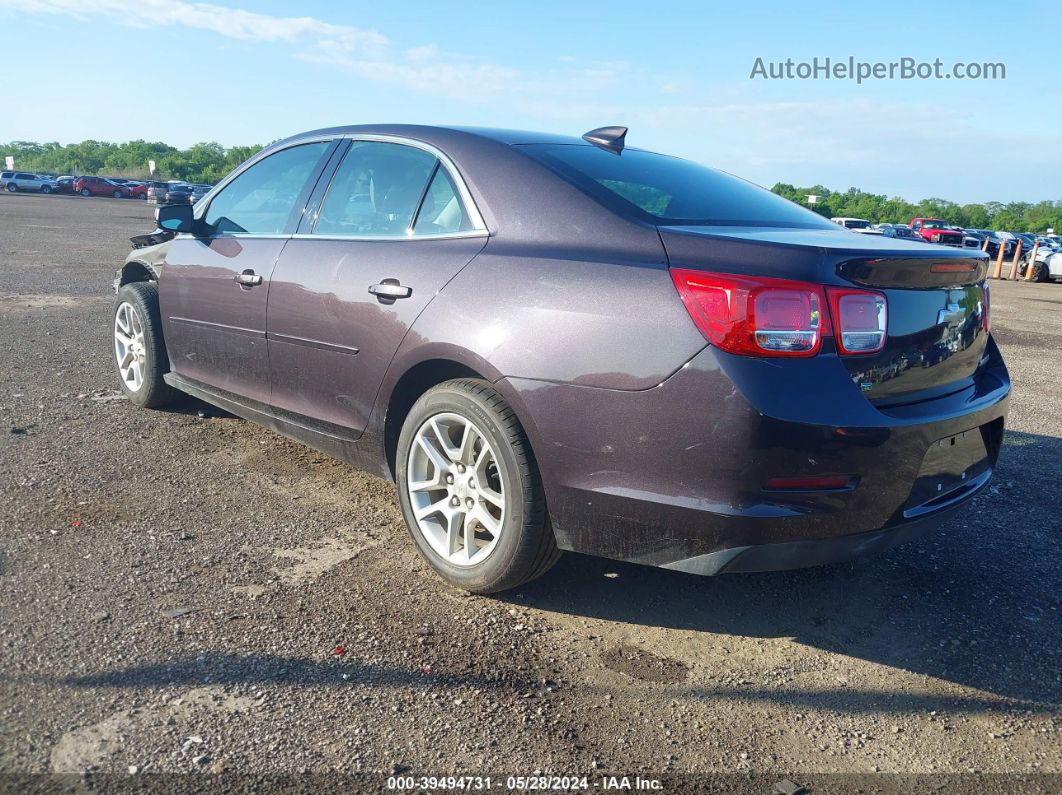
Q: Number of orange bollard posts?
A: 4